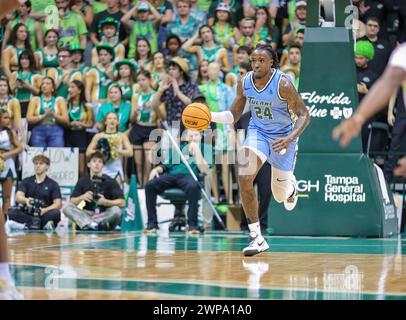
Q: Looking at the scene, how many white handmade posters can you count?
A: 1